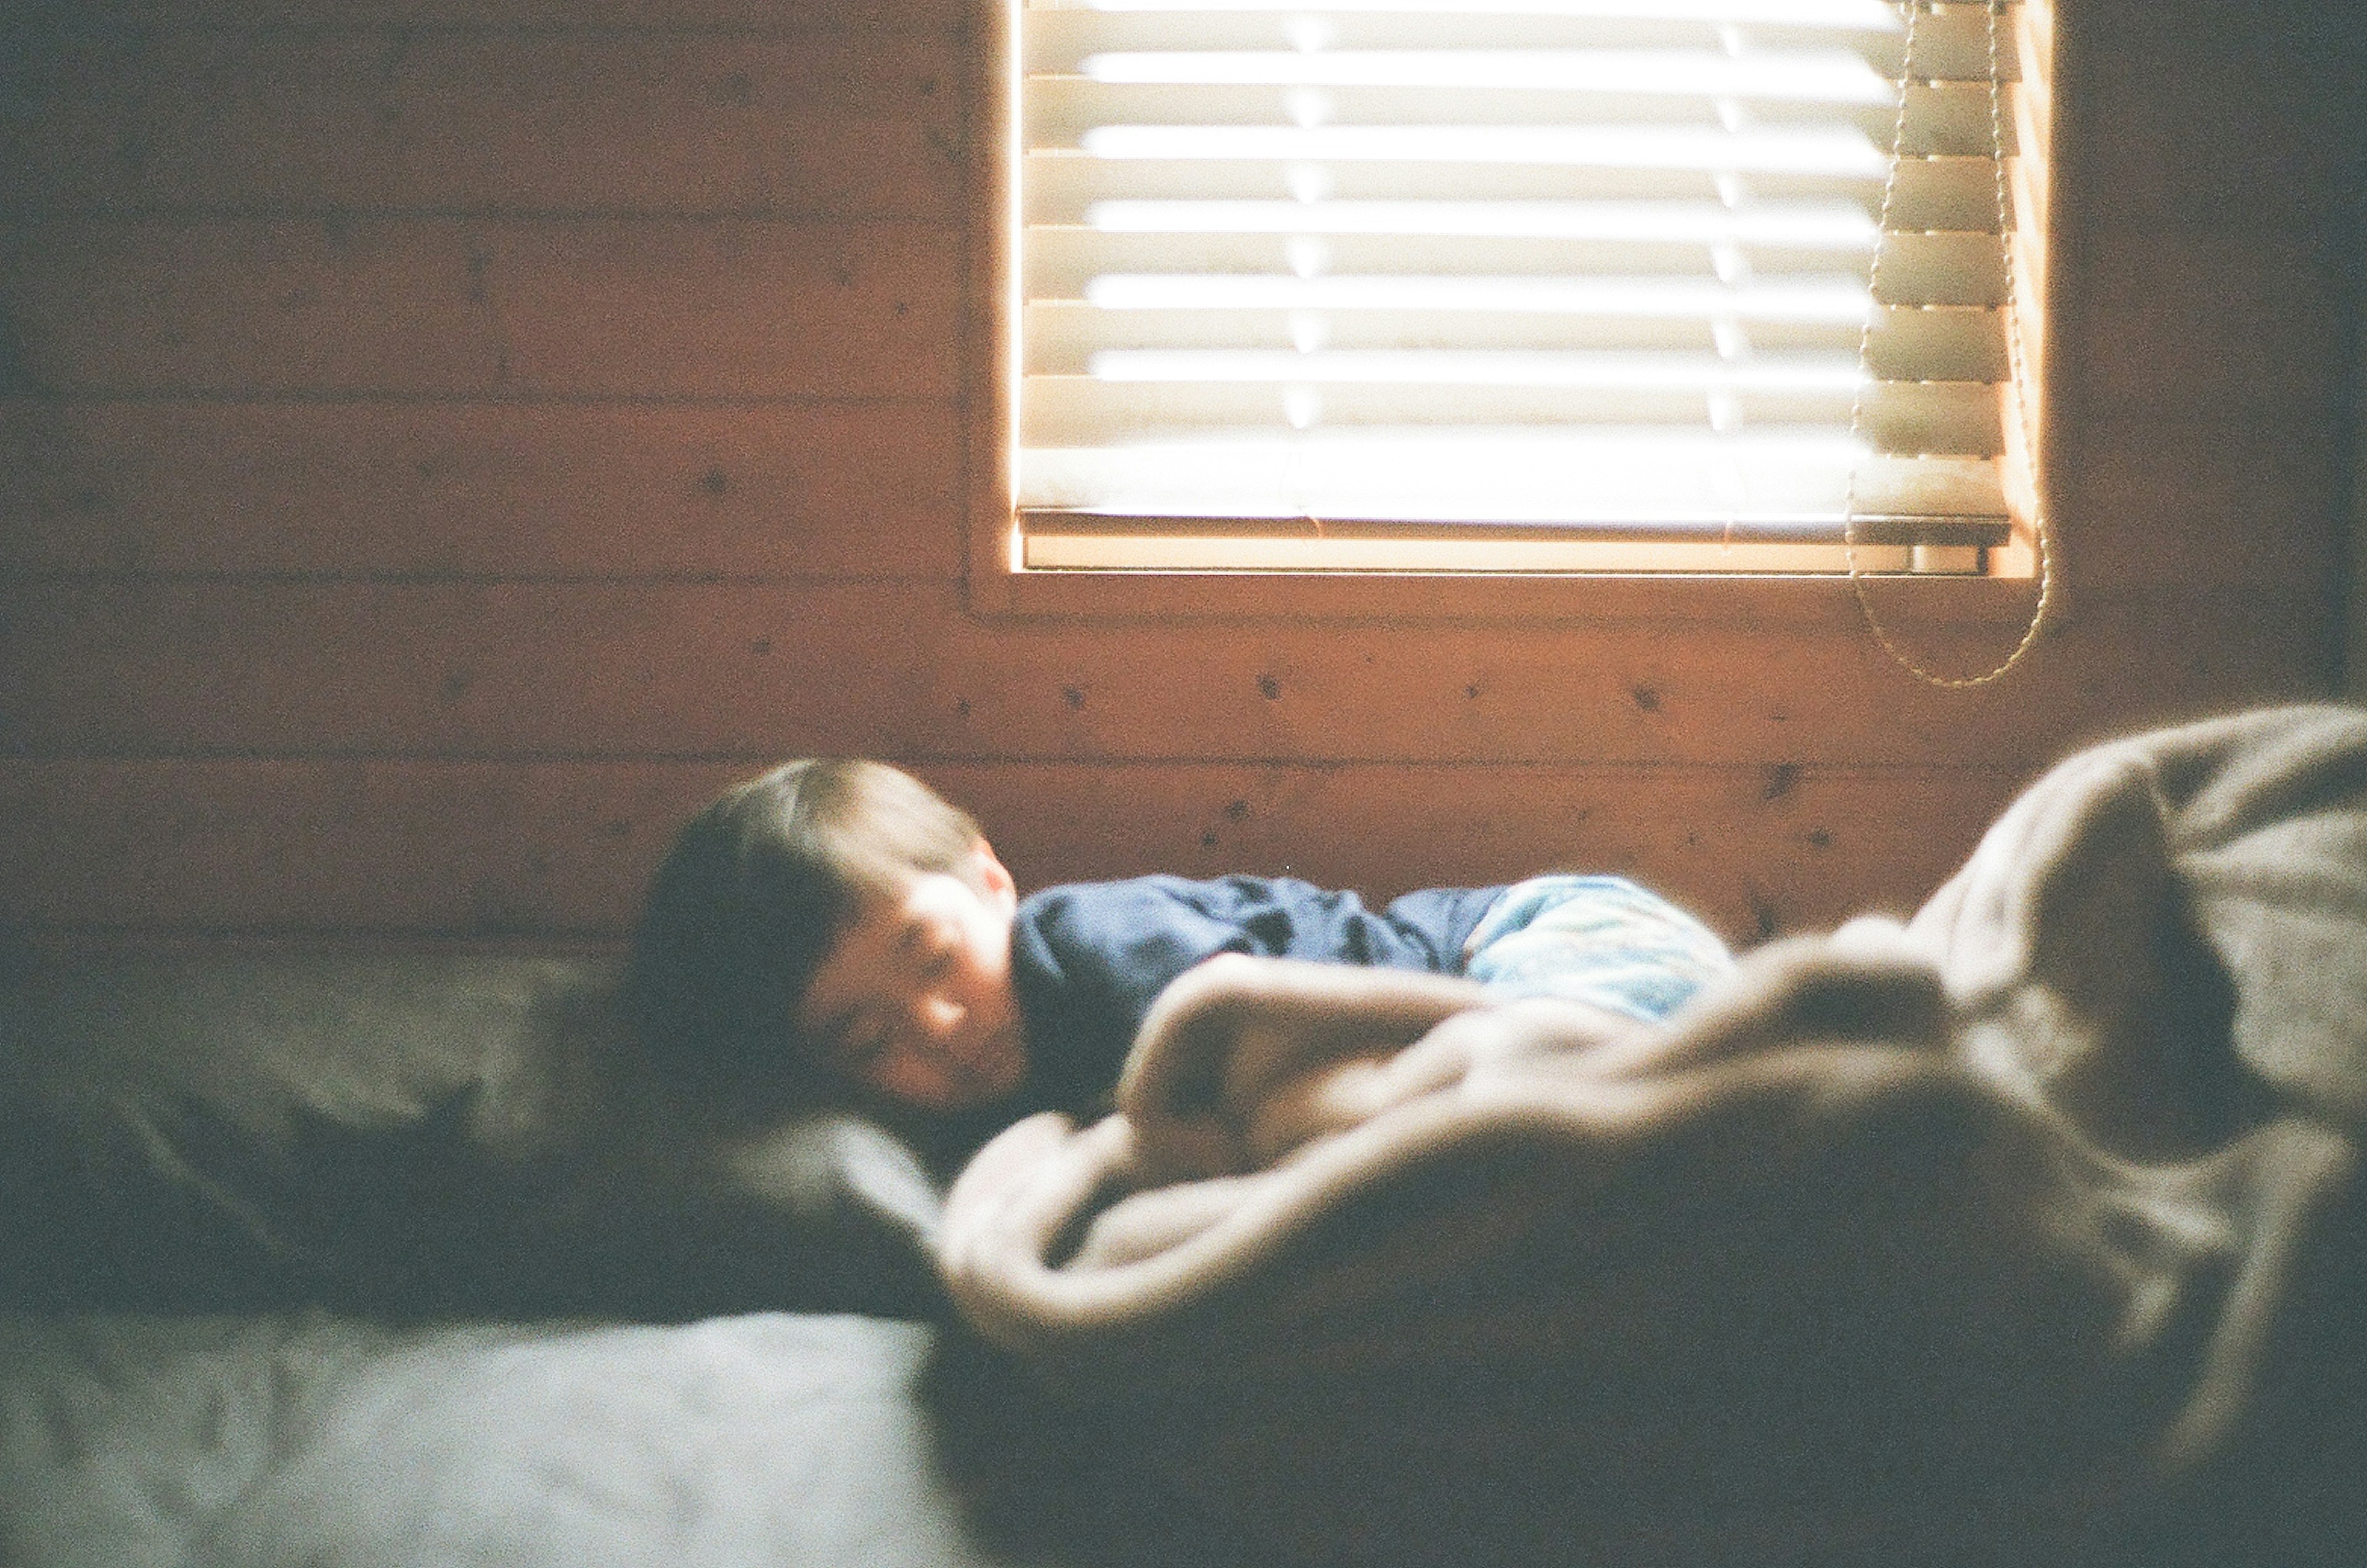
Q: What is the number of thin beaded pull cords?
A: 1